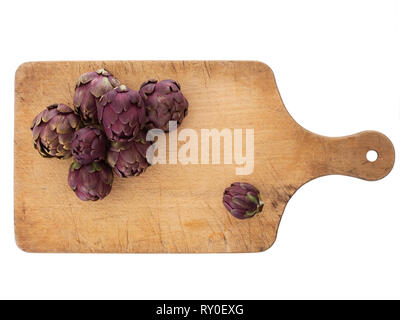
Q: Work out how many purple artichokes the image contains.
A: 8